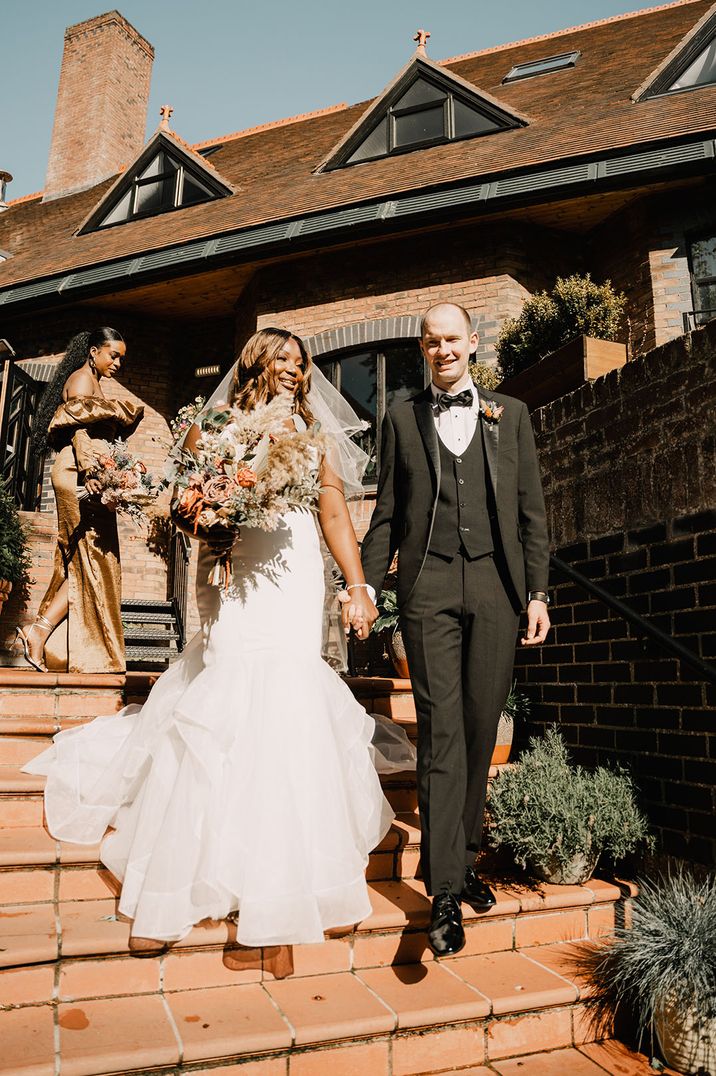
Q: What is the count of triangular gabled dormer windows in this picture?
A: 3